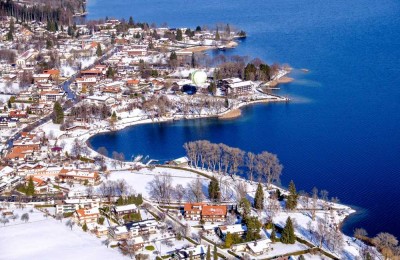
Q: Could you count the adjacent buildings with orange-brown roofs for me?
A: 2